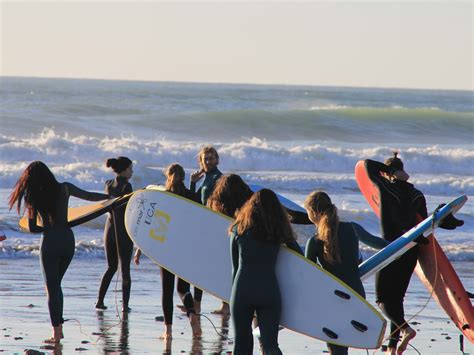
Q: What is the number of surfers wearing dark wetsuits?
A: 8